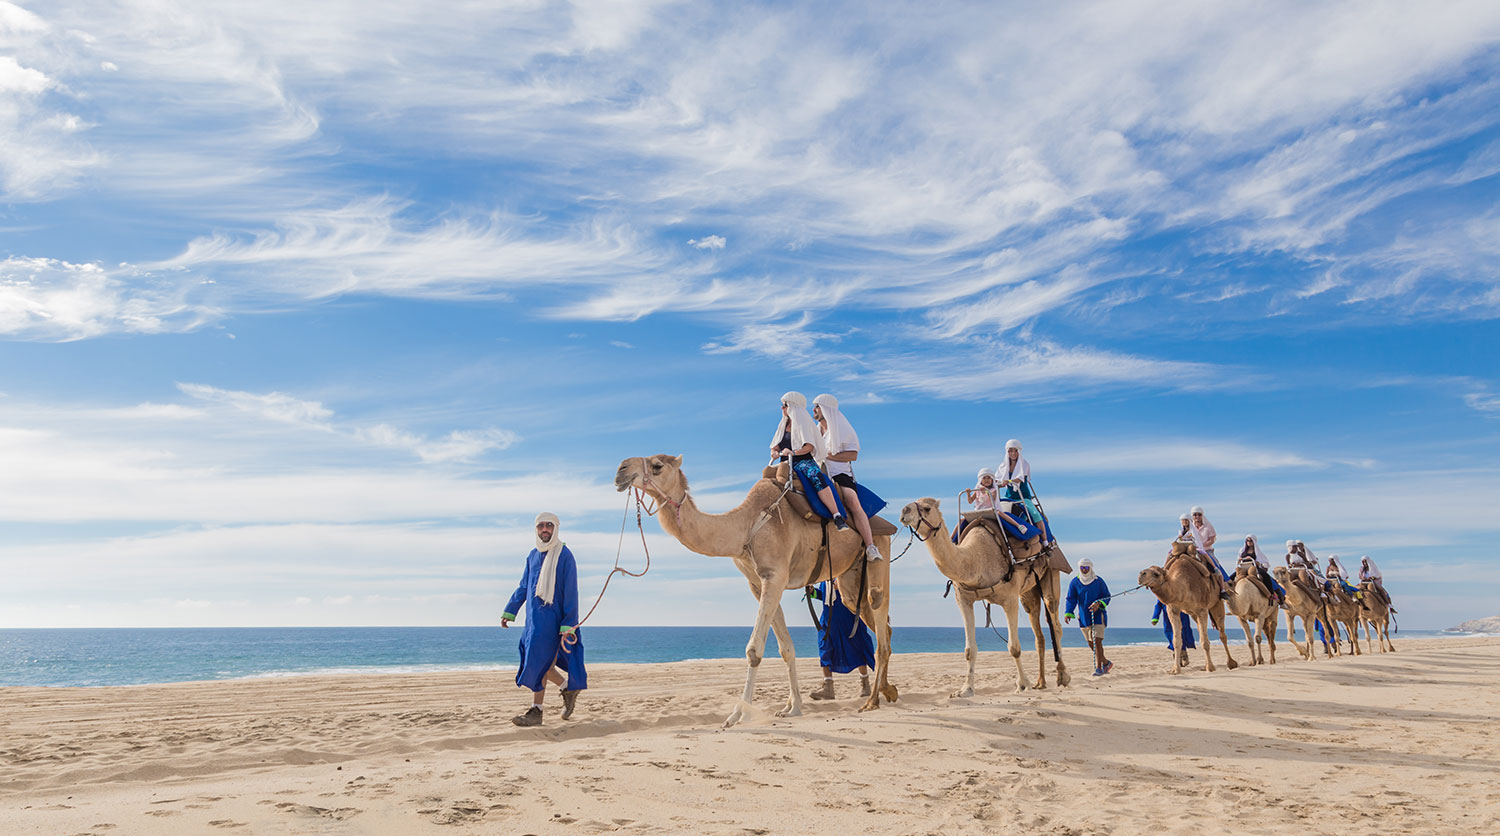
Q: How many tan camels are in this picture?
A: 7